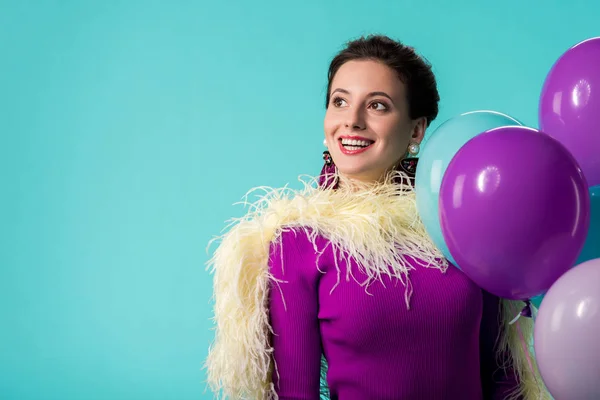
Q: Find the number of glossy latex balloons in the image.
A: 5